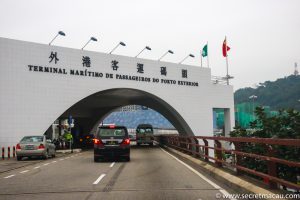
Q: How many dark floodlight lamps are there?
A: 6